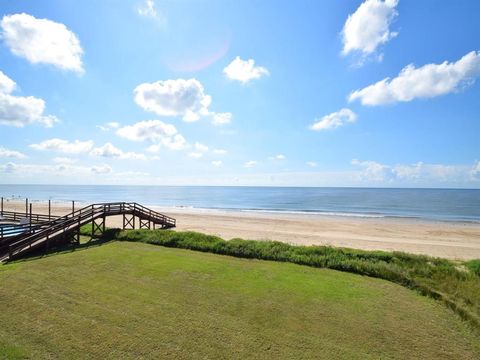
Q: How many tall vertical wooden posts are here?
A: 5